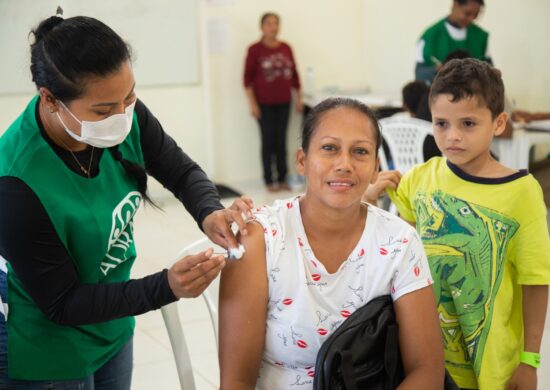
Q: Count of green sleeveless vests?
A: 2